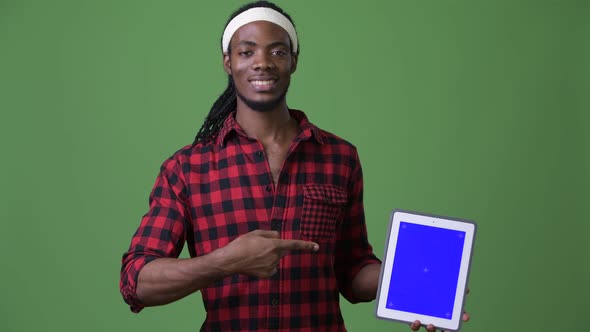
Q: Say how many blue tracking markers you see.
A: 5